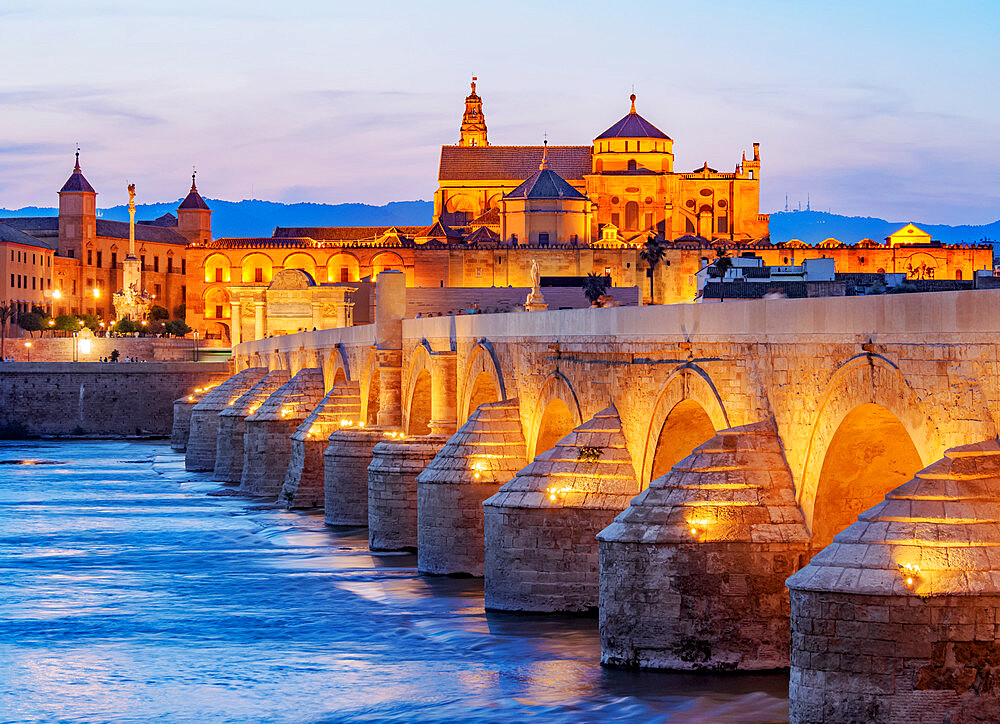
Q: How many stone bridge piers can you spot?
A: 11